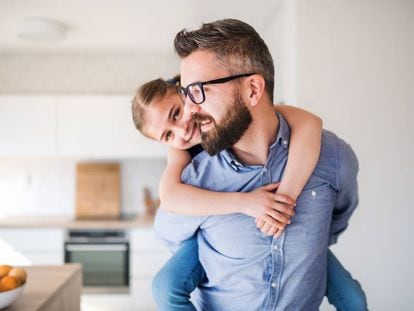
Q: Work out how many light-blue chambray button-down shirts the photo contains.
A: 1